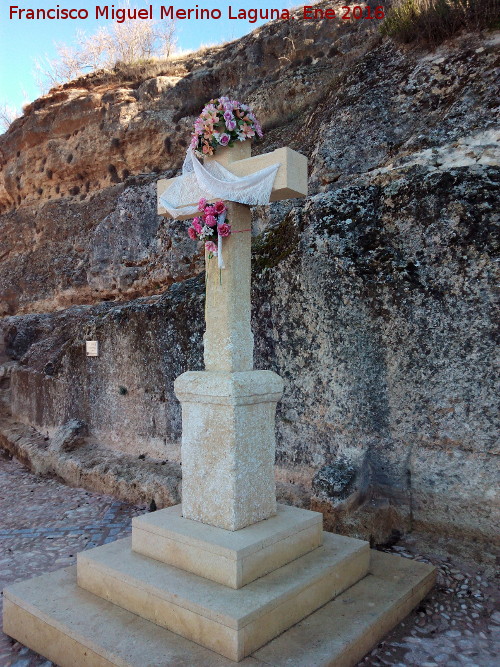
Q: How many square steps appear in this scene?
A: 3